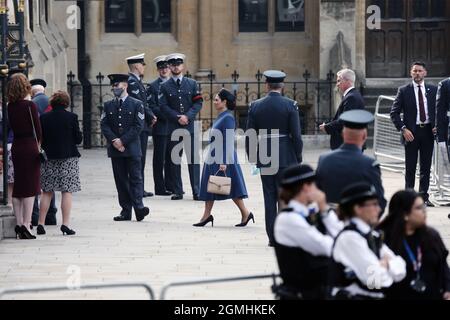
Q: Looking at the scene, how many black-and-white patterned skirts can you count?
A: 1